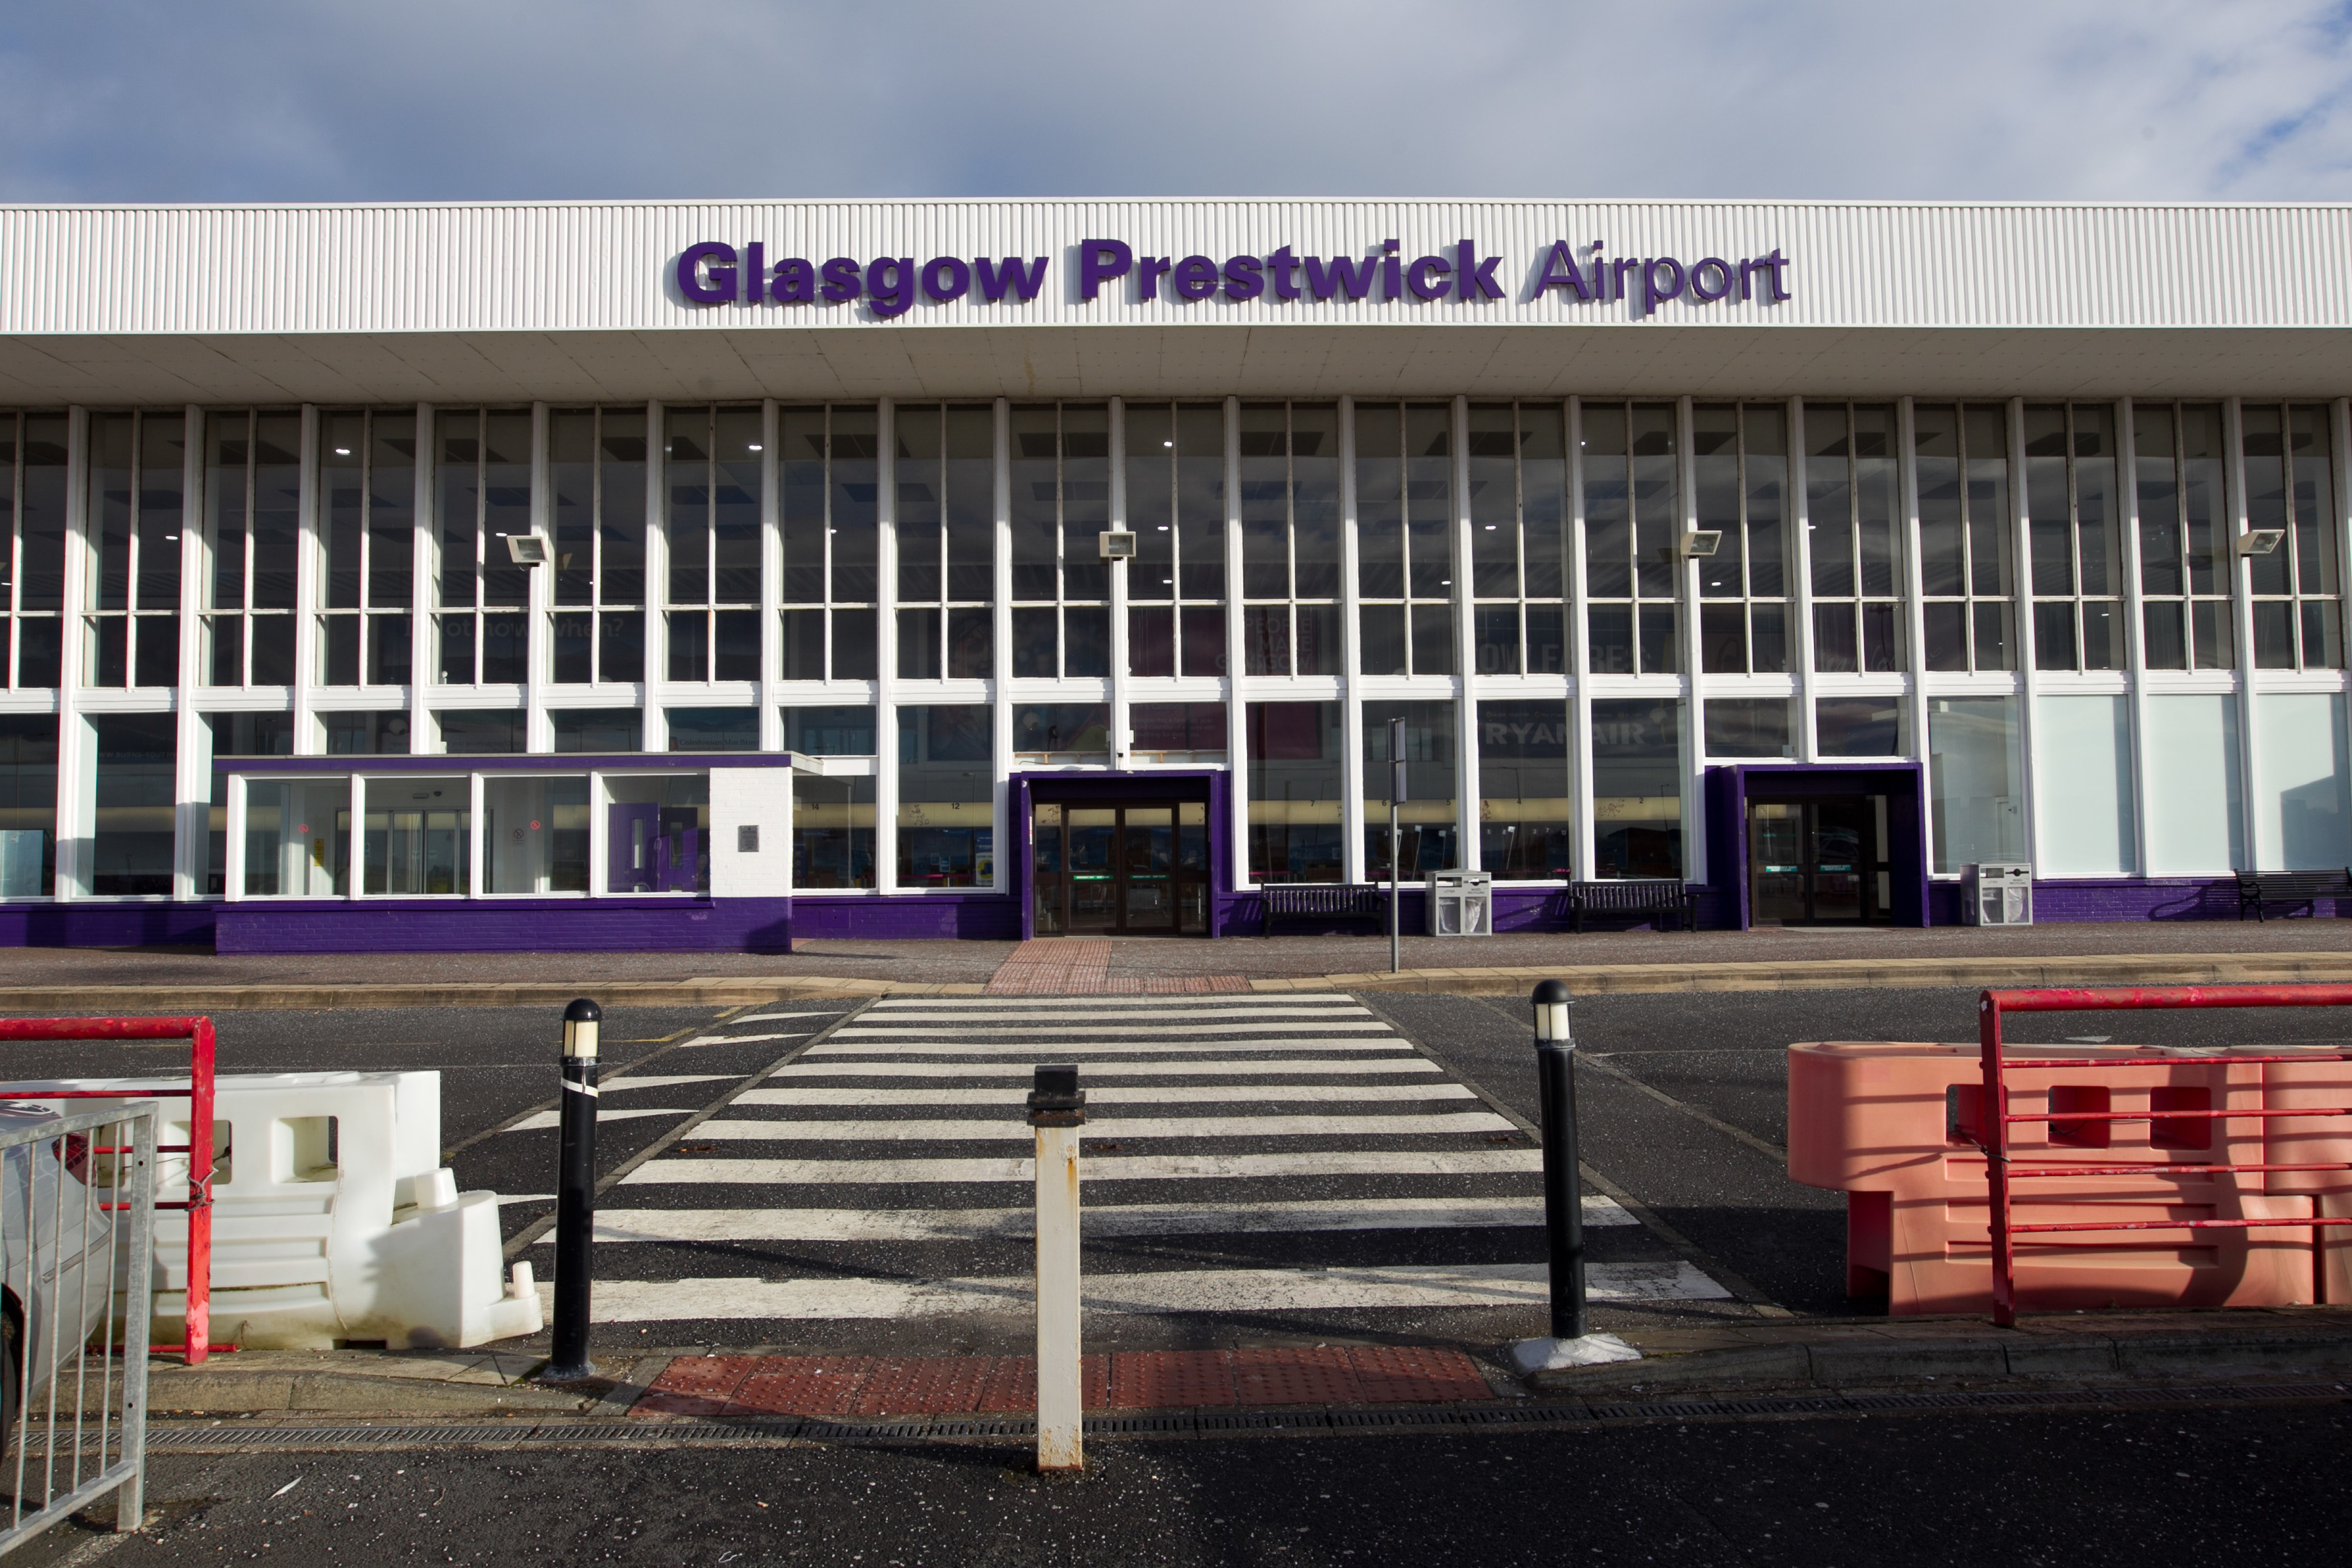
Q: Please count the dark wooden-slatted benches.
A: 3